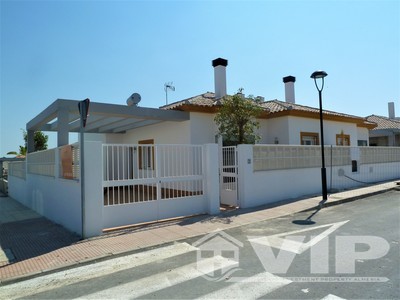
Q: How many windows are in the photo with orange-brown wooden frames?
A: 3